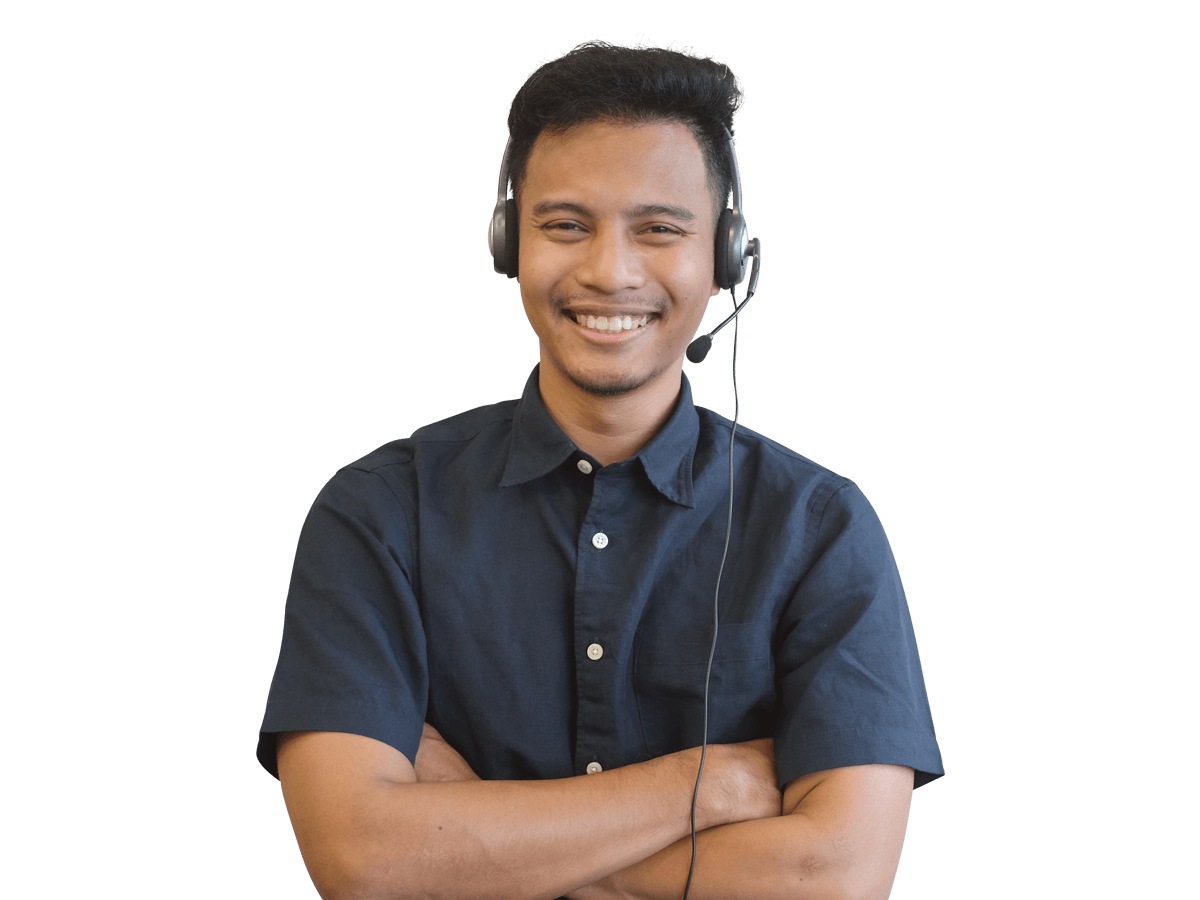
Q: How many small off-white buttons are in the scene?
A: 4